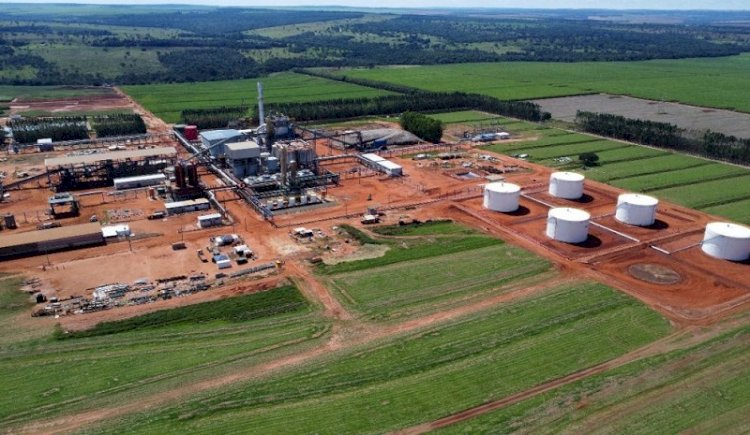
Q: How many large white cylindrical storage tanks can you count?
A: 5